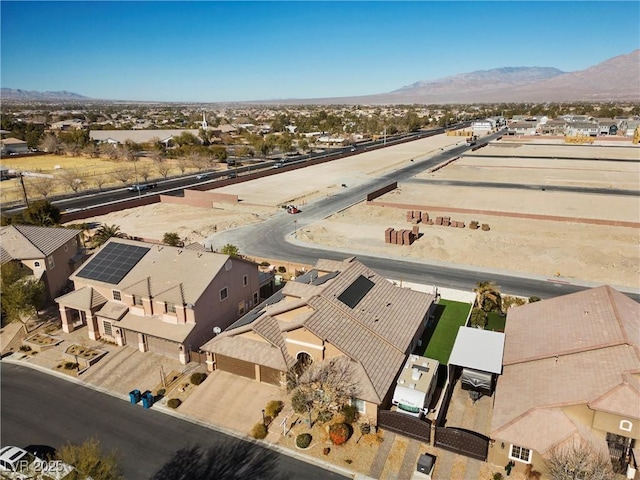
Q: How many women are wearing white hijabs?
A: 0